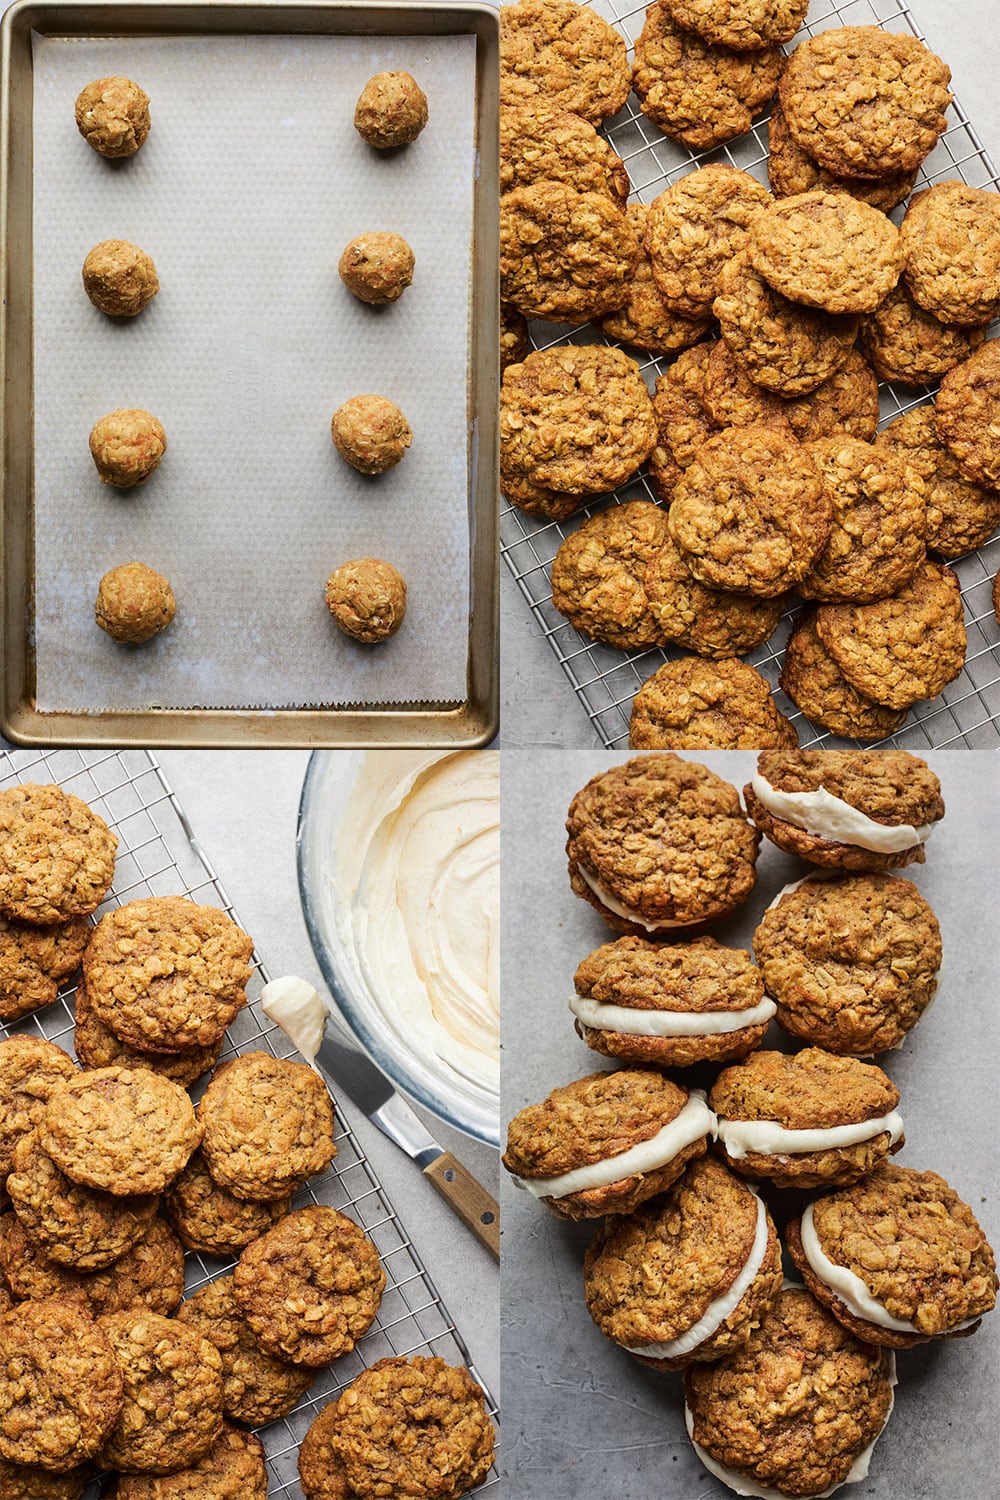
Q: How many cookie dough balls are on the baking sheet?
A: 8